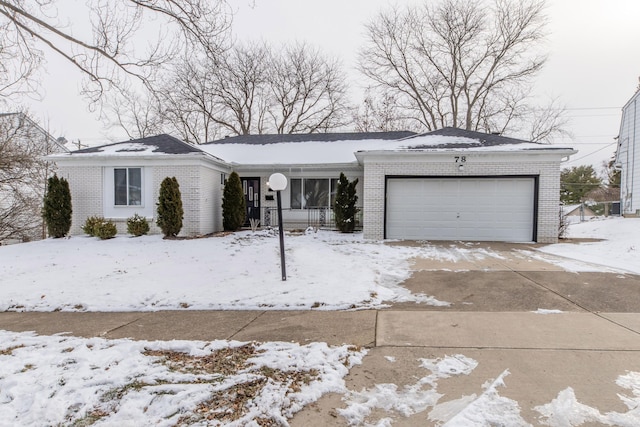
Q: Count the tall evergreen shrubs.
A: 4